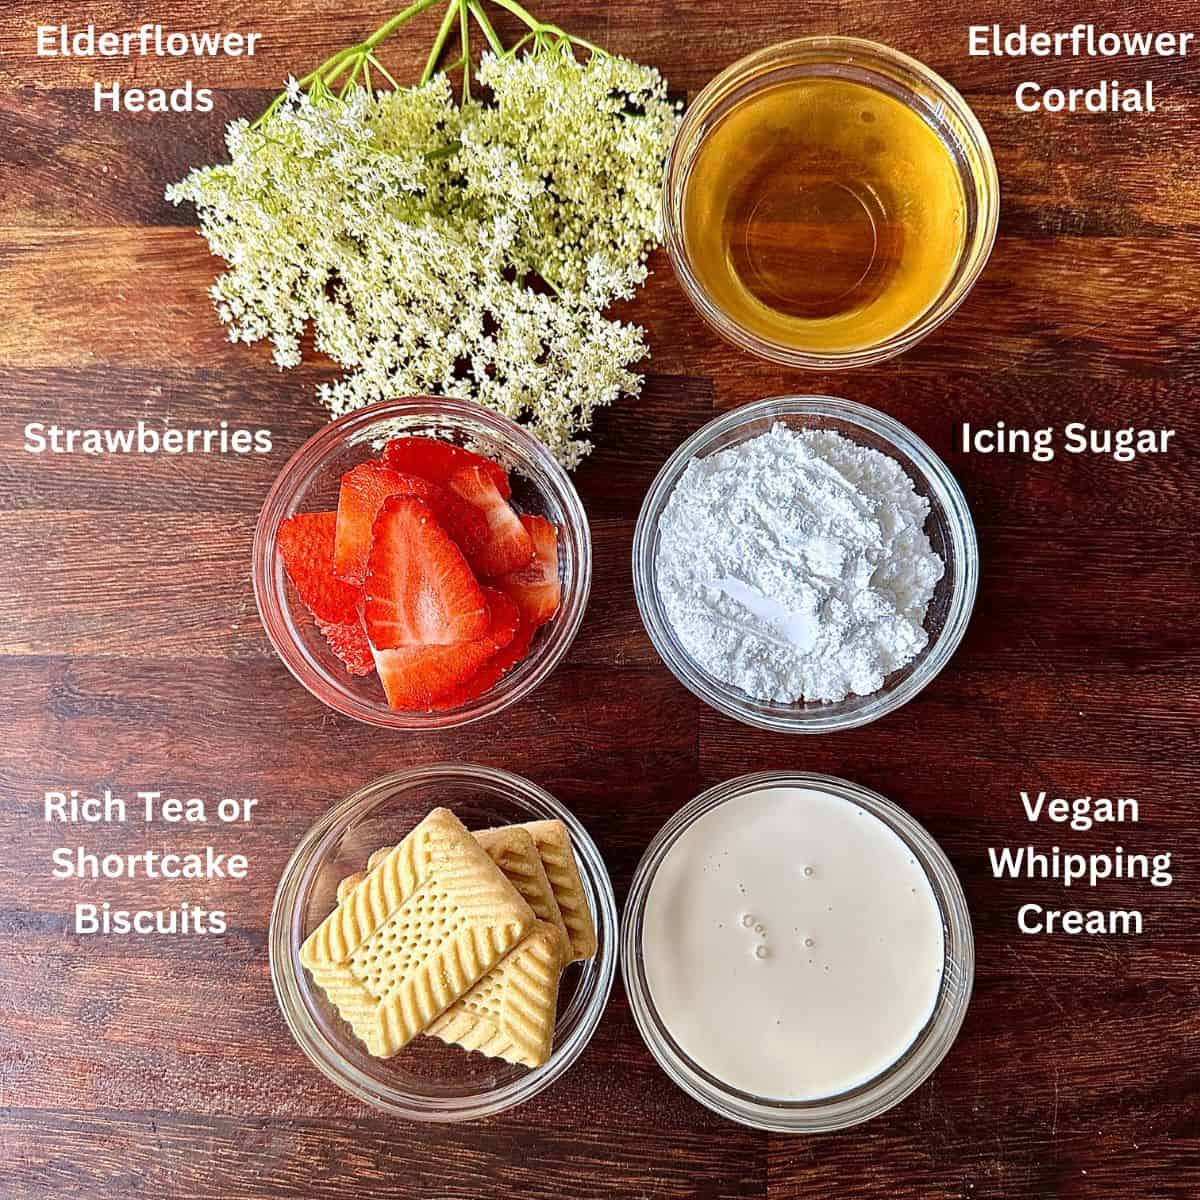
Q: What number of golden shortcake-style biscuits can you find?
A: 4